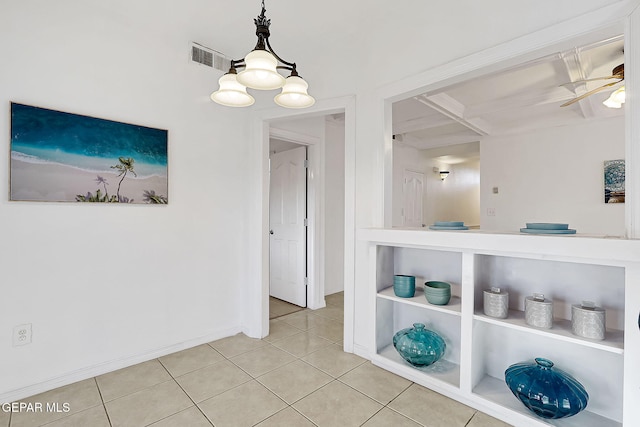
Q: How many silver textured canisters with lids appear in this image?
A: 3